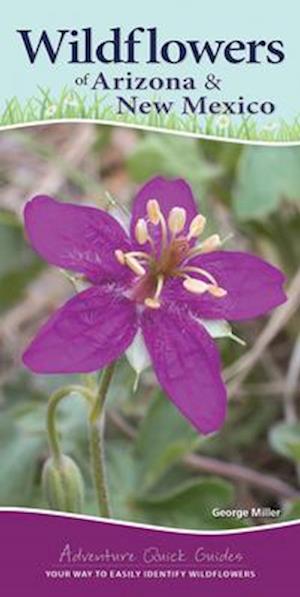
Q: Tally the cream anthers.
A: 10